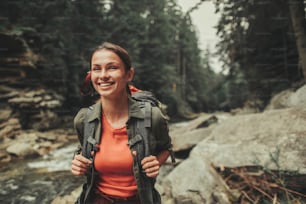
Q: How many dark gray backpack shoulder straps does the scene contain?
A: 2